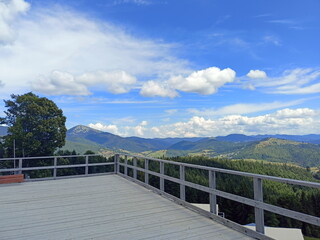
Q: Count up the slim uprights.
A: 11